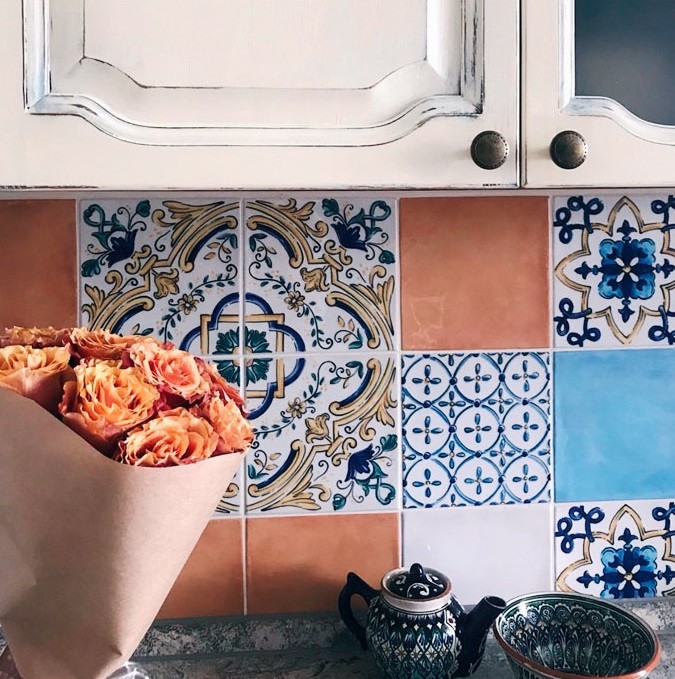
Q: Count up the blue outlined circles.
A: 9